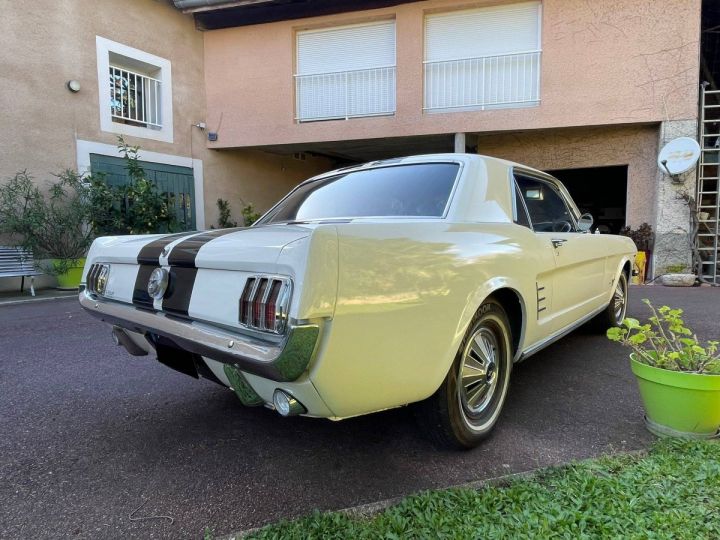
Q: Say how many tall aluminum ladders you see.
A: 1